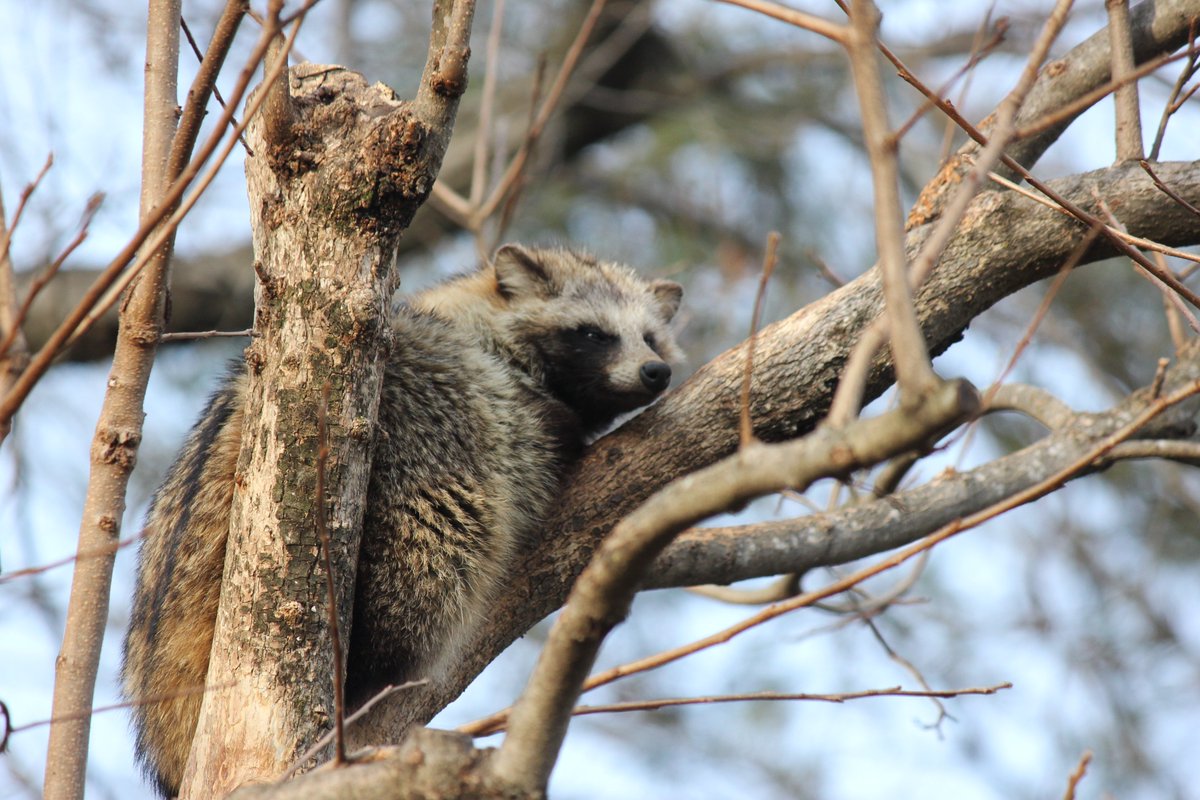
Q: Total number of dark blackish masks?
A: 1